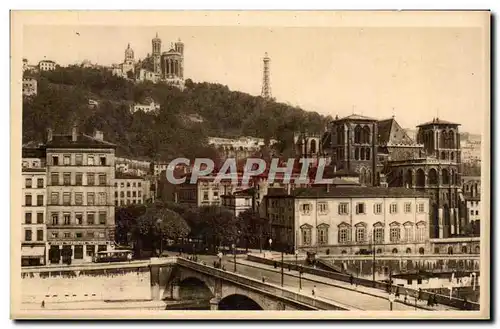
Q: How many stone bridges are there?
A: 1